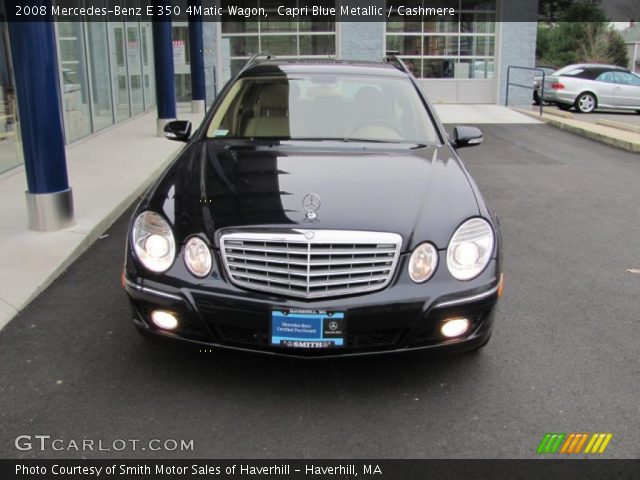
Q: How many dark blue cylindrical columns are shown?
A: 3